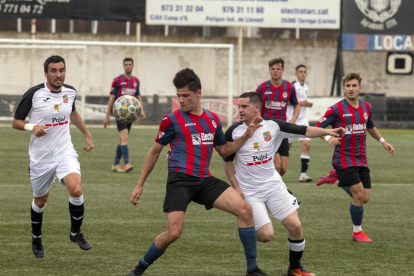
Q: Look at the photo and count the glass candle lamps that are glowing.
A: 0